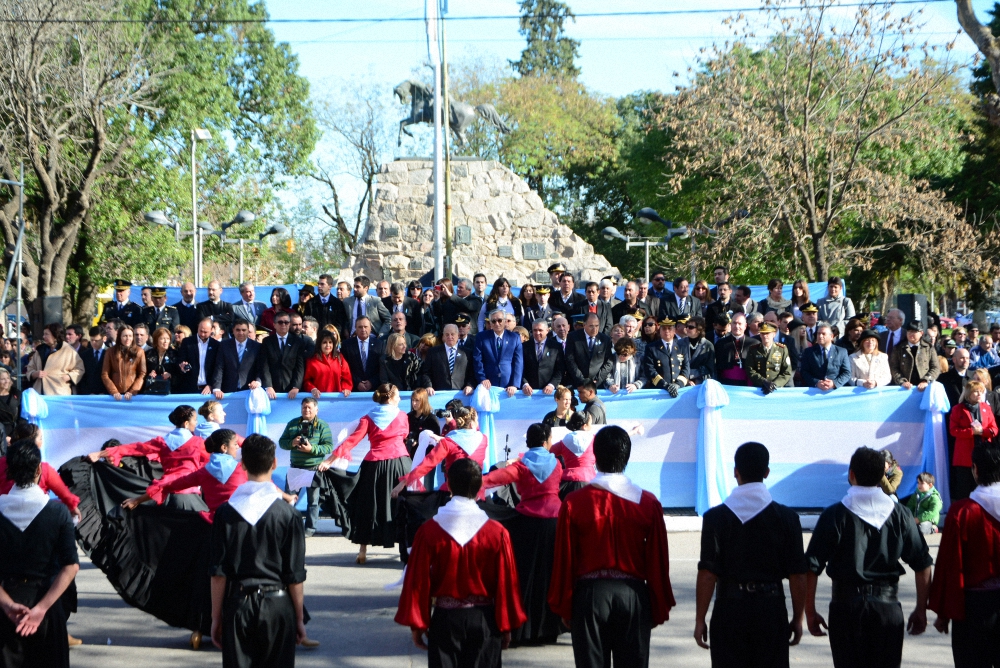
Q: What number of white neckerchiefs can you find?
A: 7